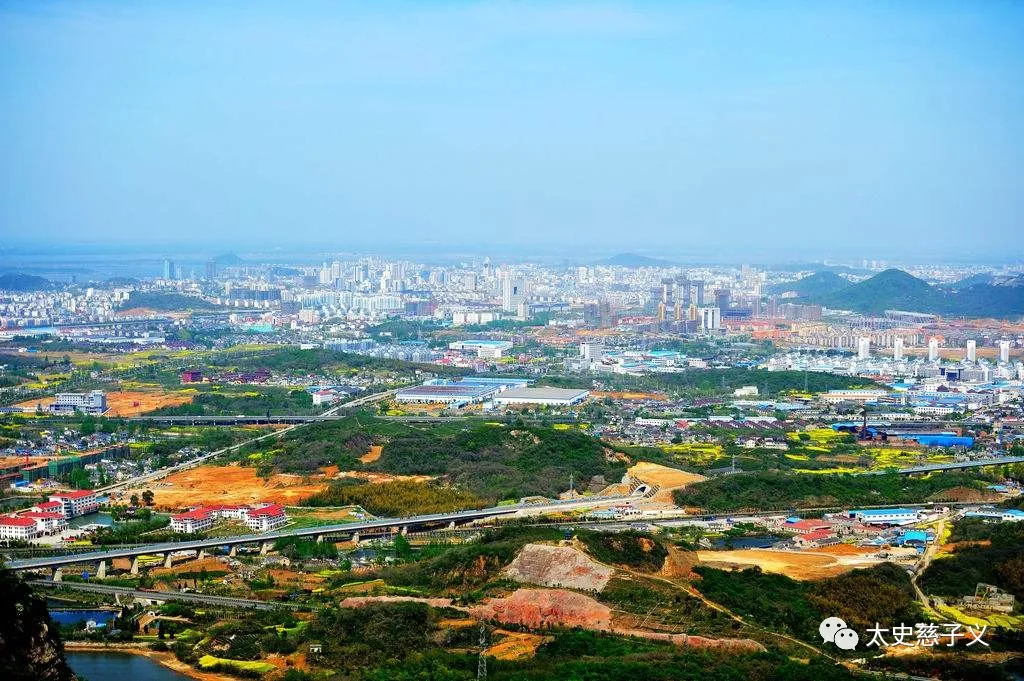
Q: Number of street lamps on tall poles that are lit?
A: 0